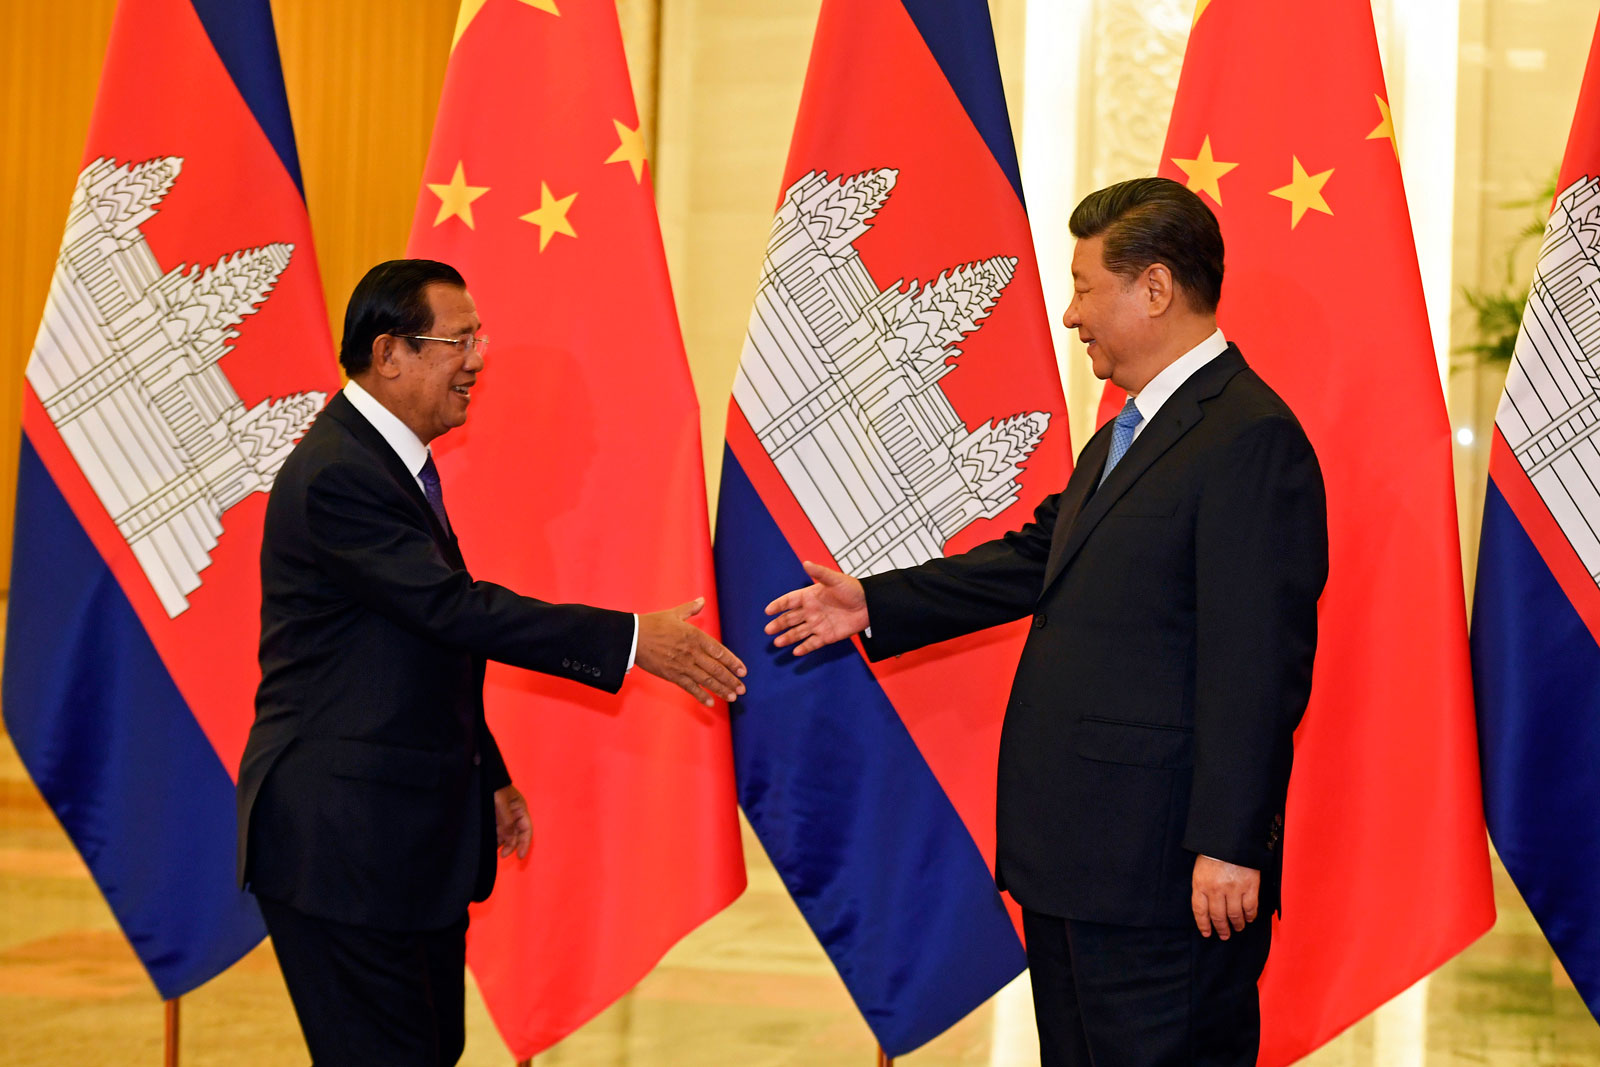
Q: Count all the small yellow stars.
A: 6